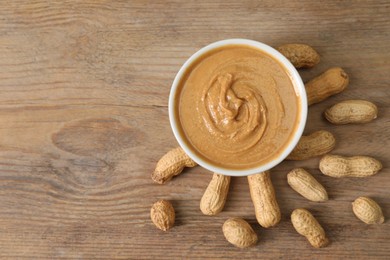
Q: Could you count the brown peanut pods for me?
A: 13